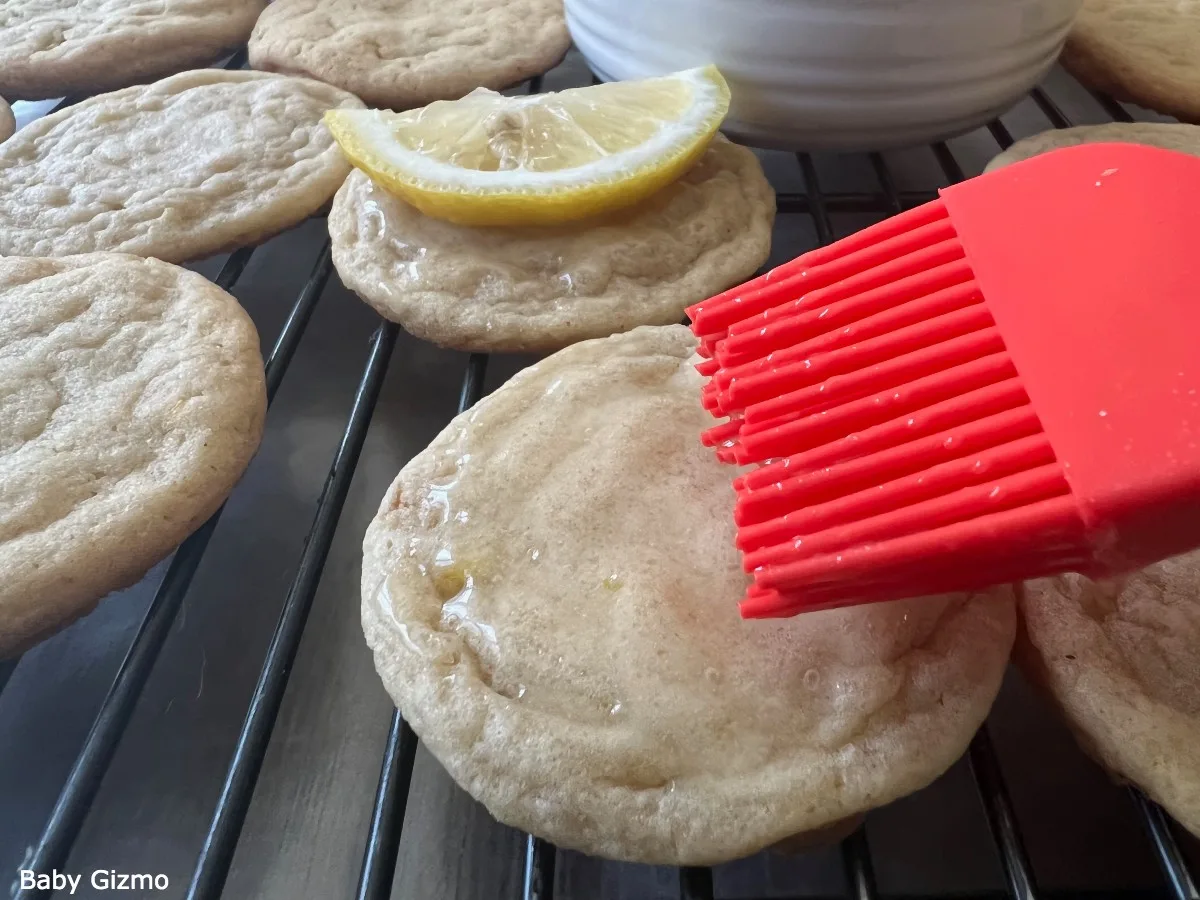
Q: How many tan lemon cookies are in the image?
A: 10